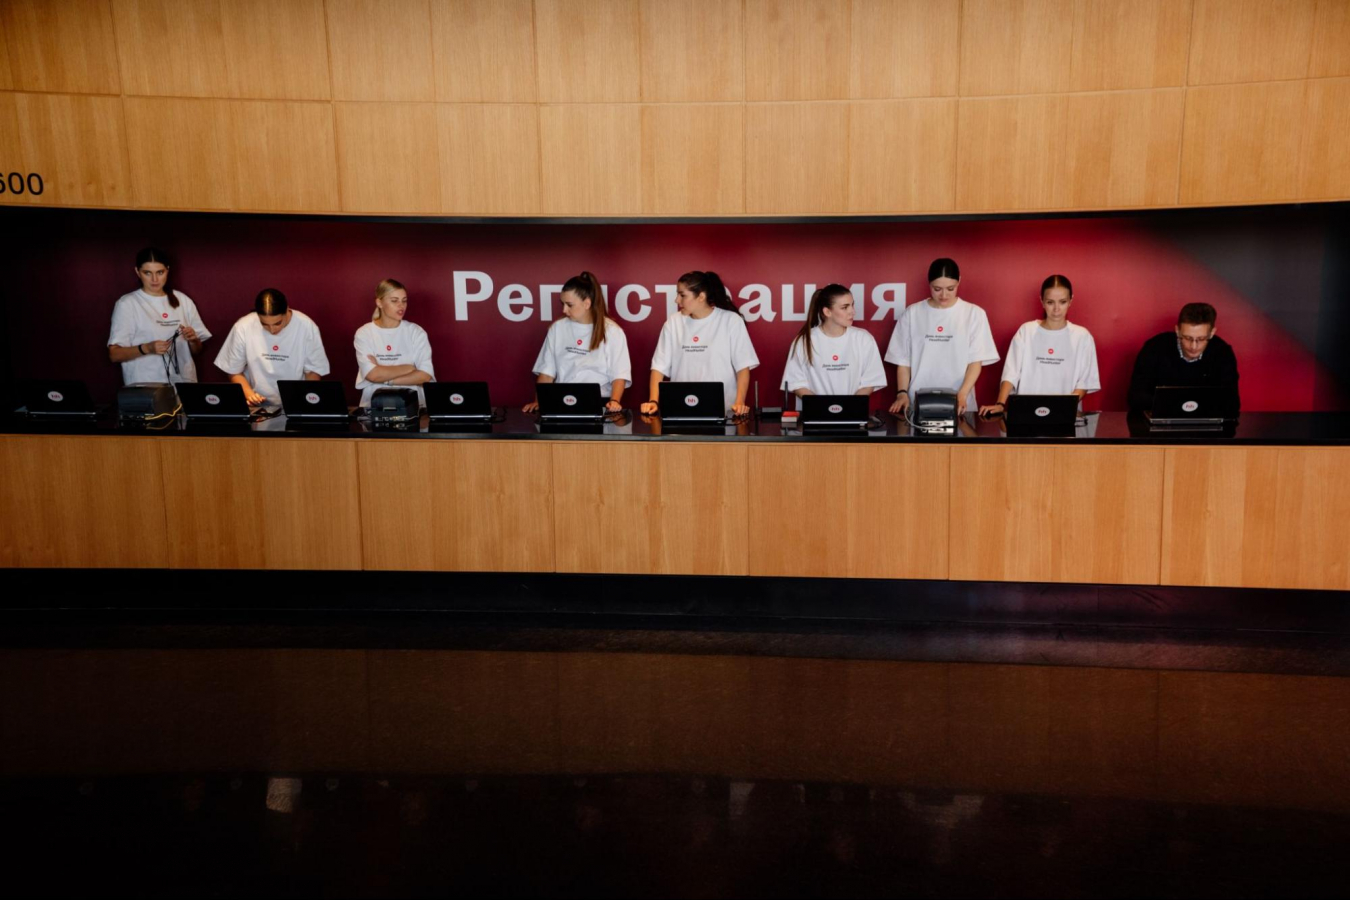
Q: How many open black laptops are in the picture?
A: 9